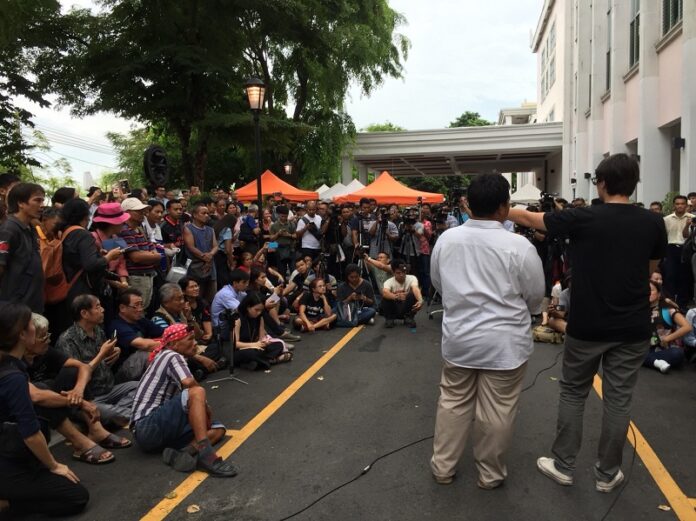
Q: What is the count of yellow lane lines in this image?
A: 2